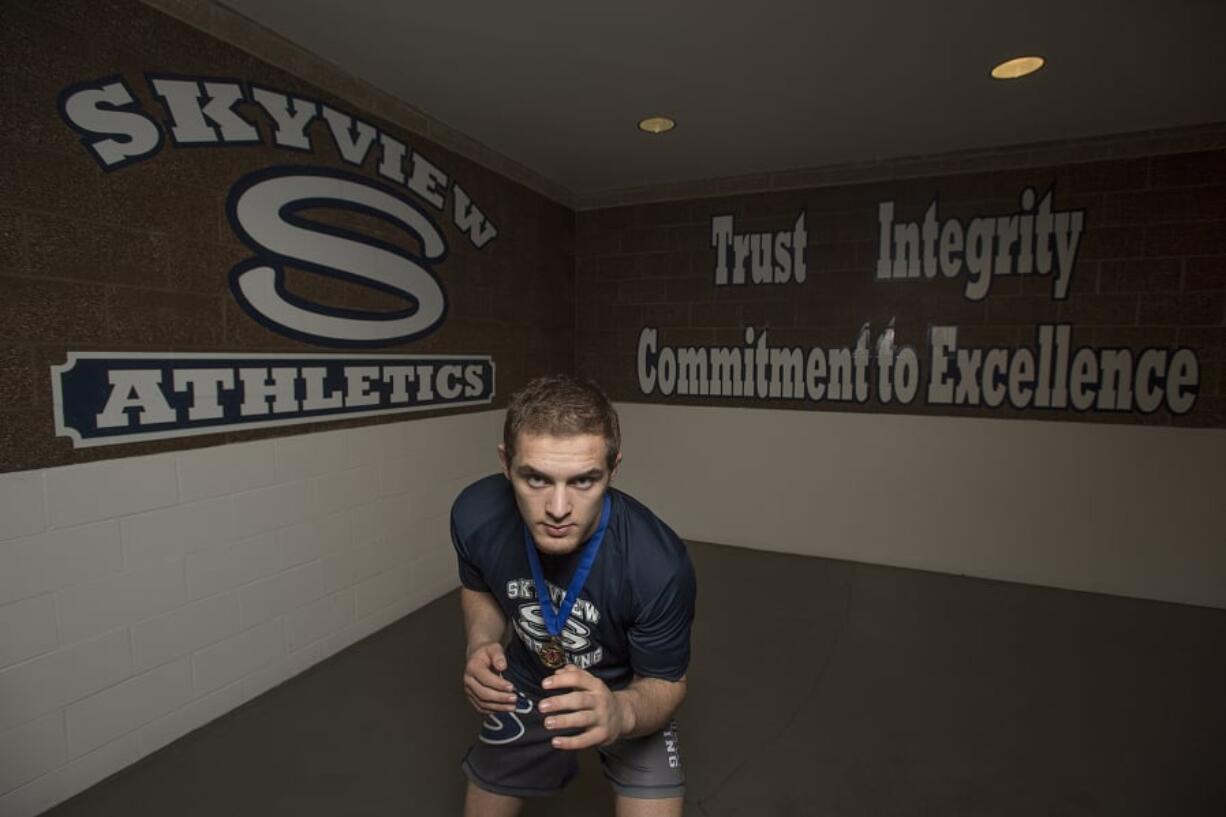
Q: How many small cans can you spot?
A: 0